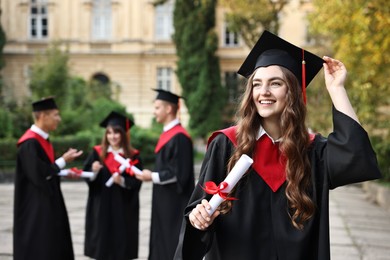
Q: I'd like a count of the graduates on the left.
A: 3